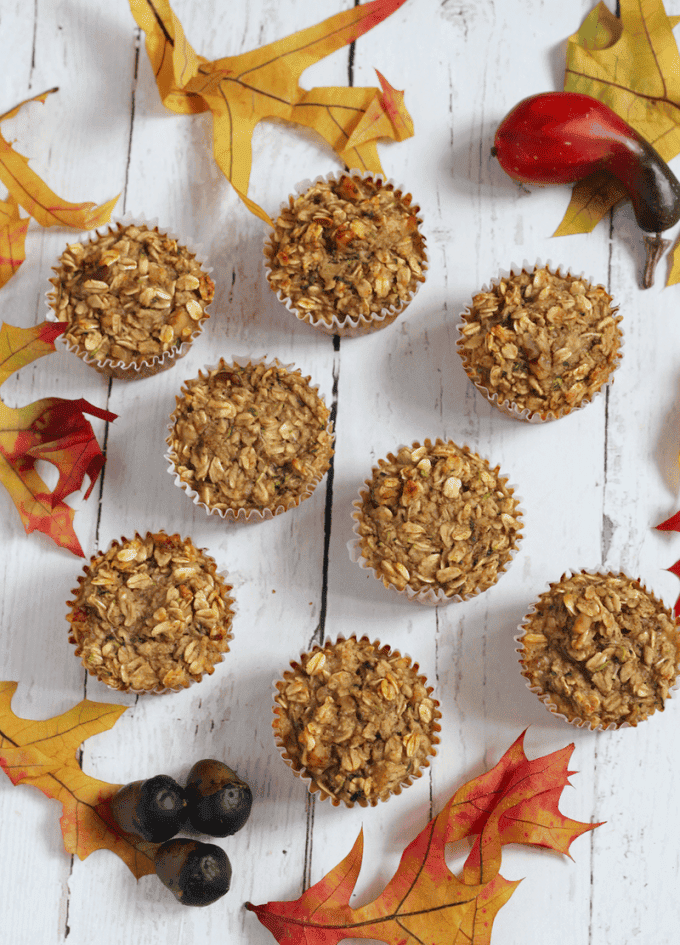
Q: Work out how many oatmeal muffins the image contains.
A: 8